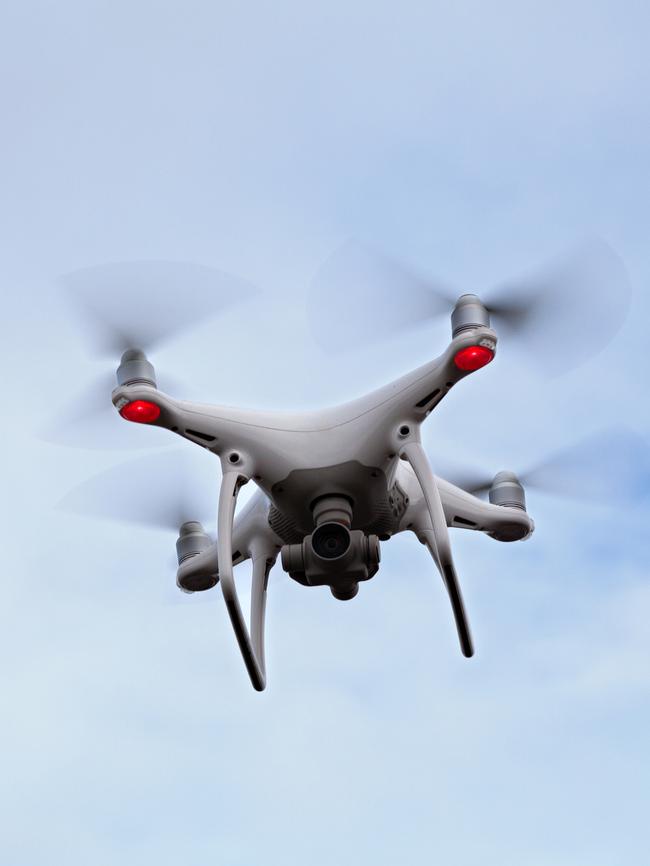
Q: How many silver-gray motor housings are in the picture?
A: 4